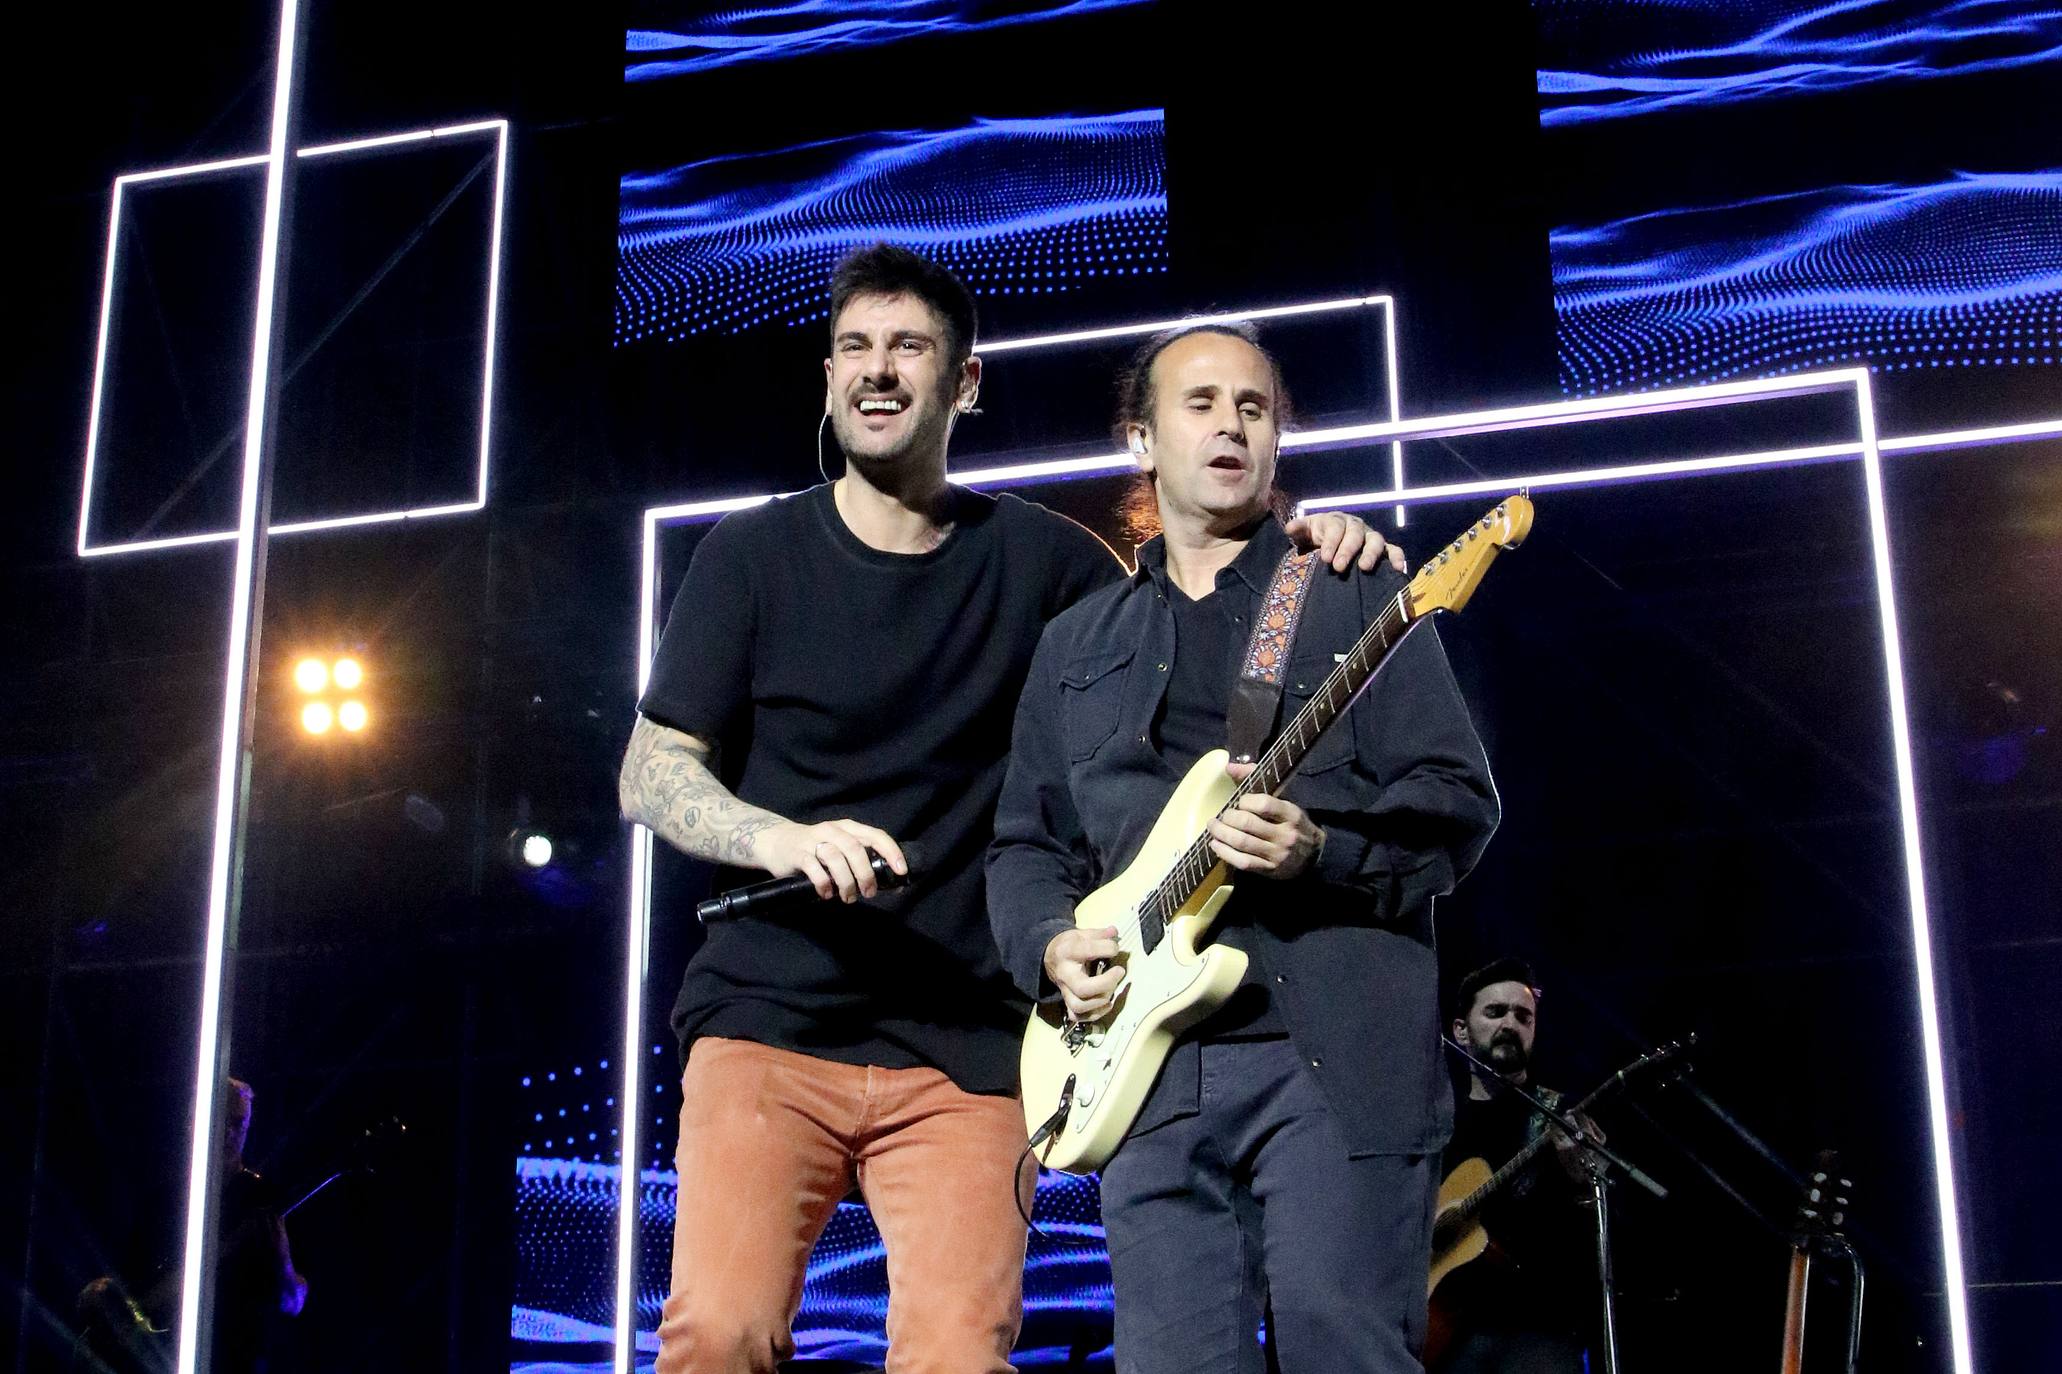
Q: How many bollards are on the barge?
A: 0